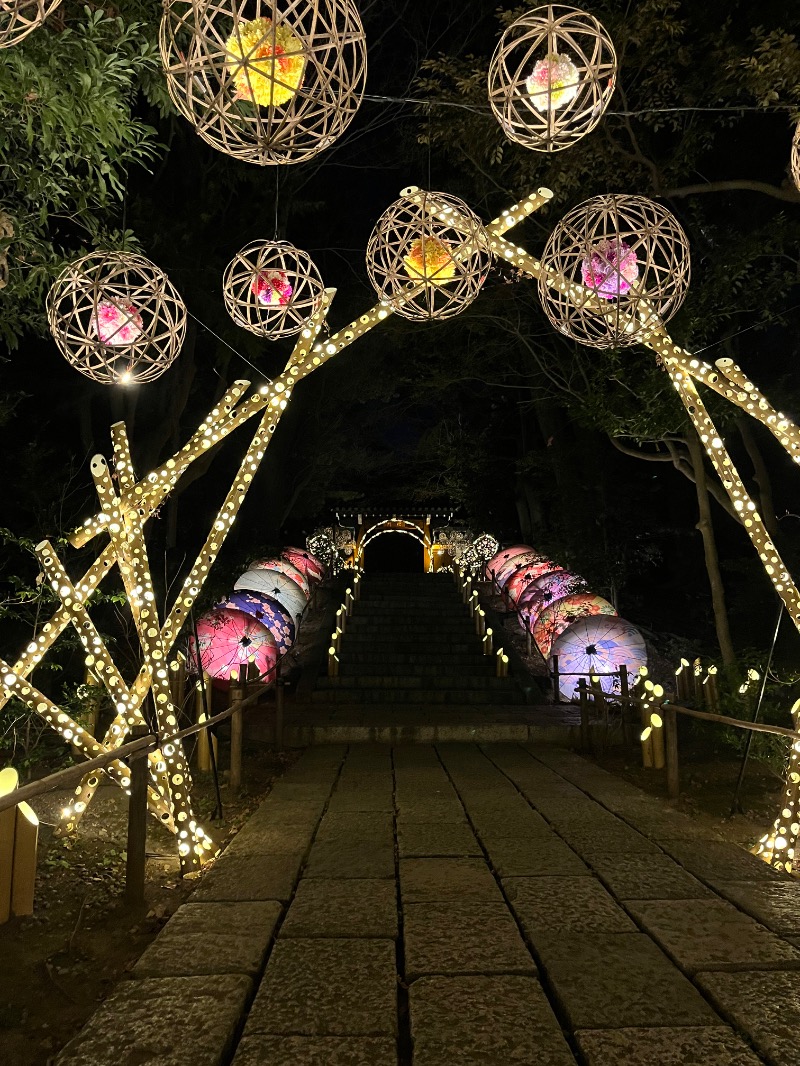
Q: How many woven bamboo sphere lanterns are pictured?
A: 8